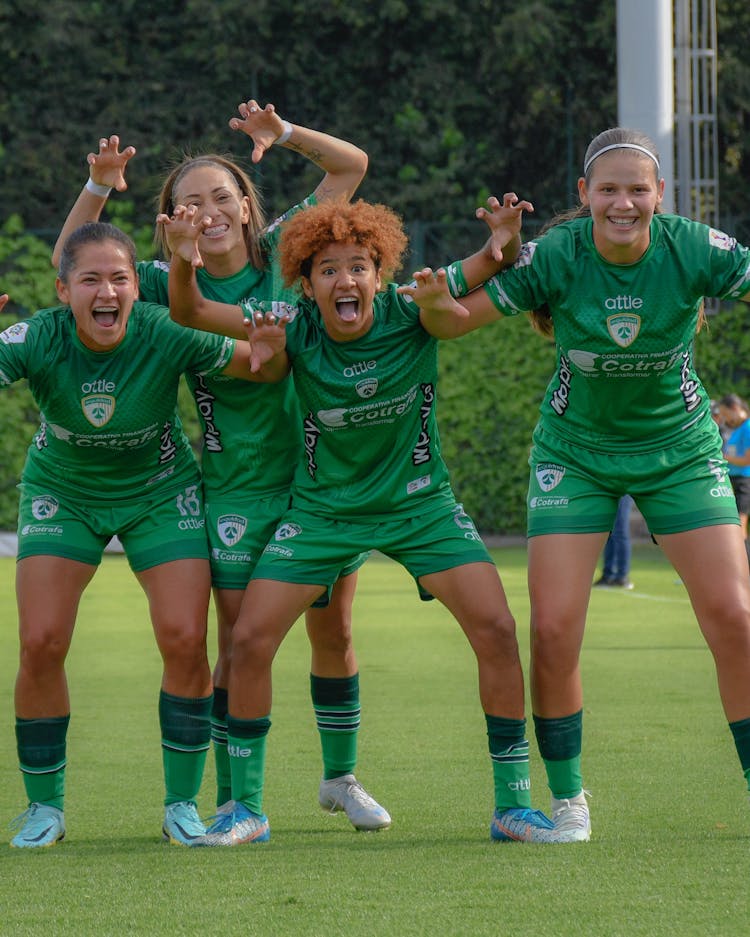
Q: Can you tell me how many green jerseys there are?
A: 4